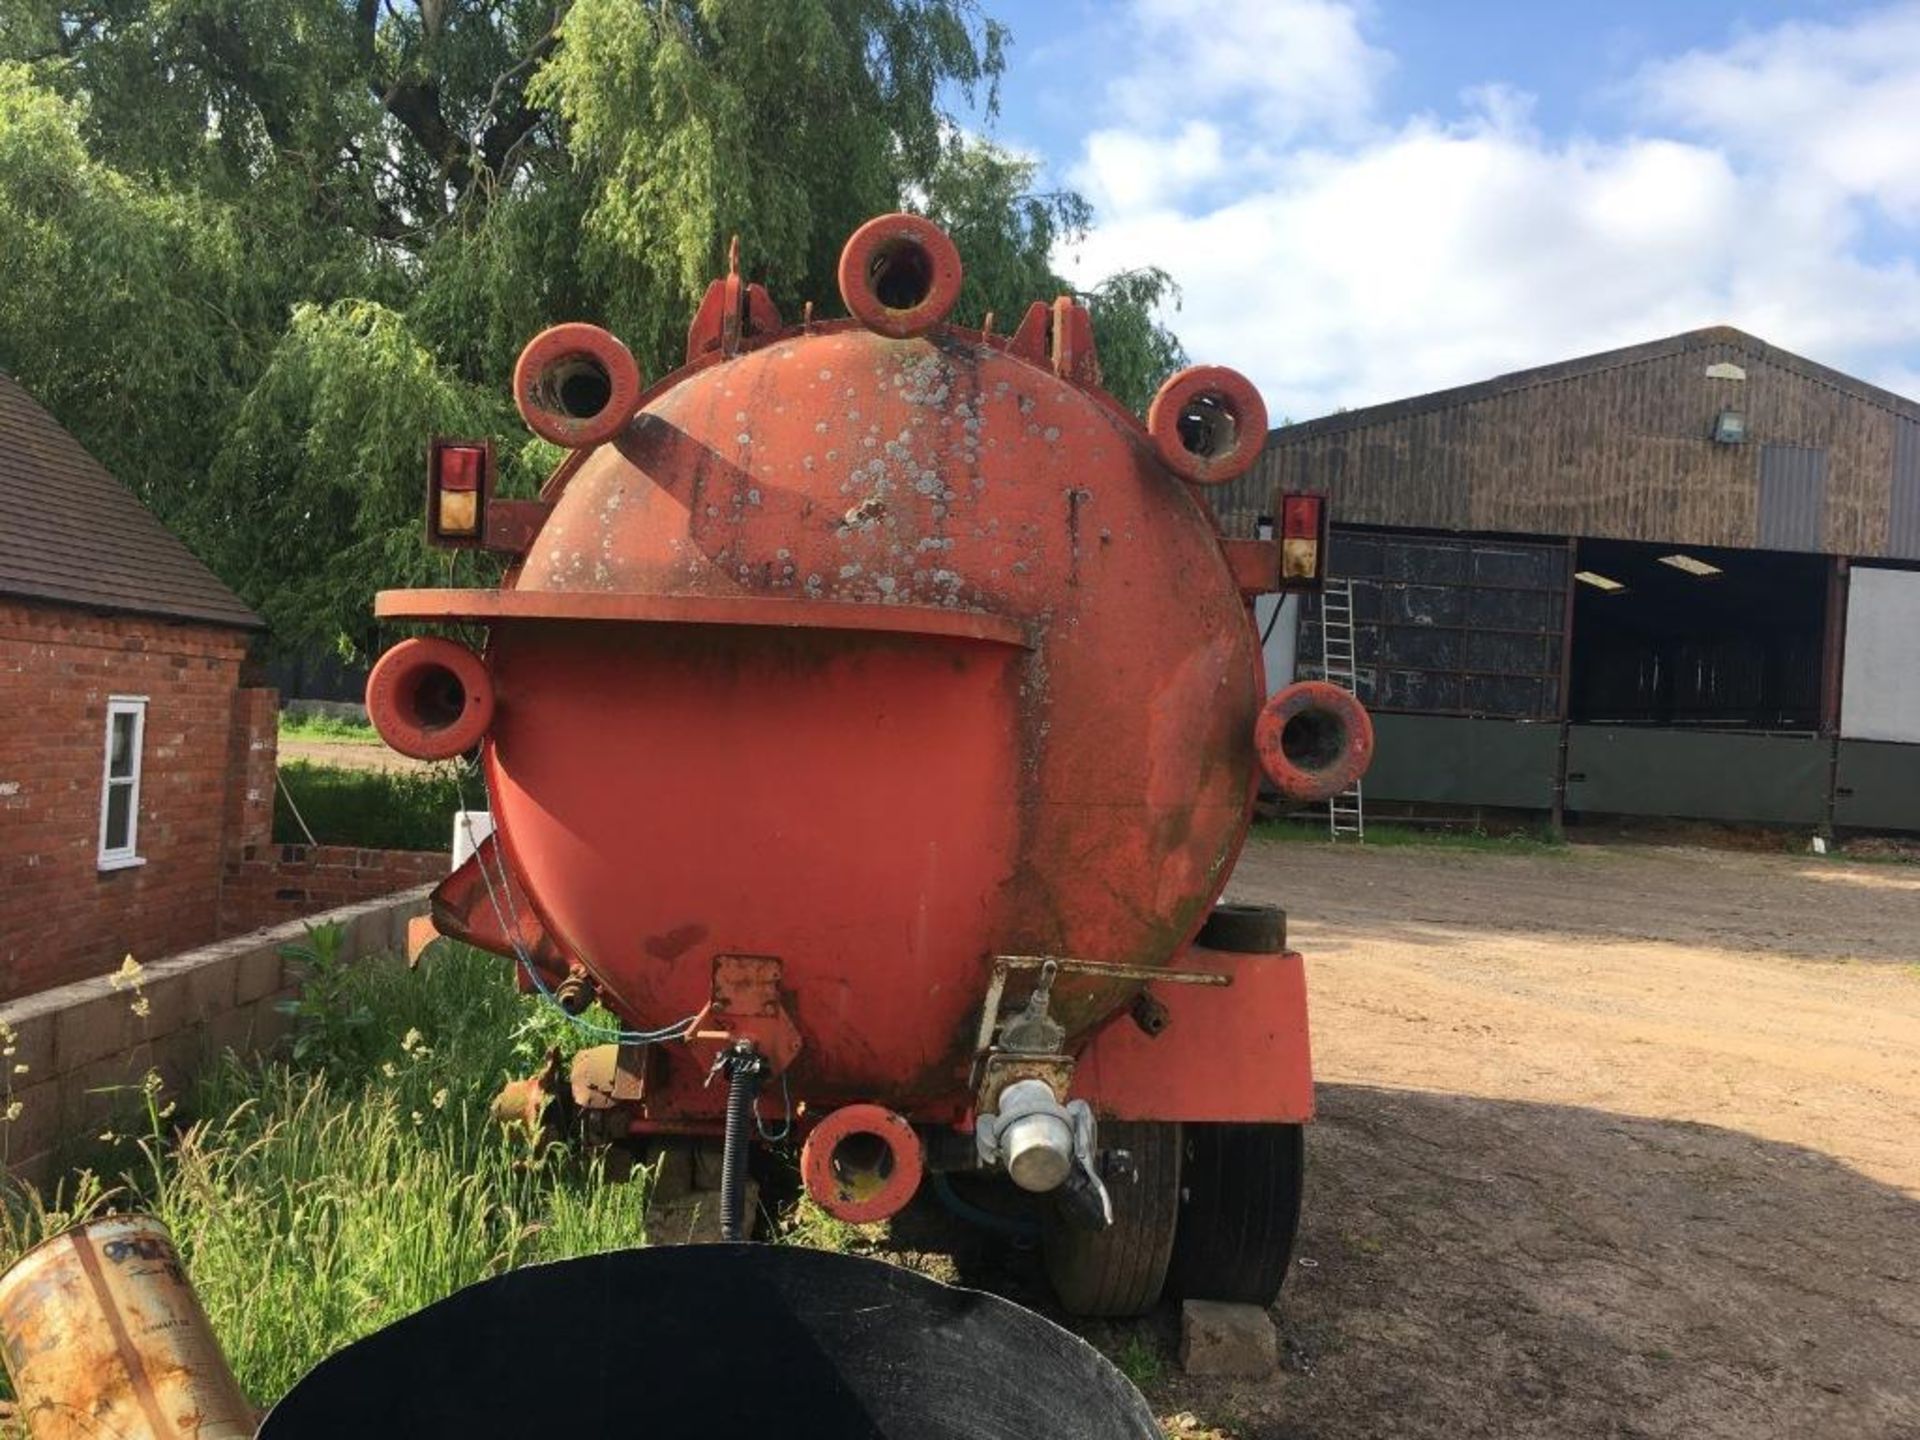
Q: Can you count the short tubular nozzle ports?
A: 6